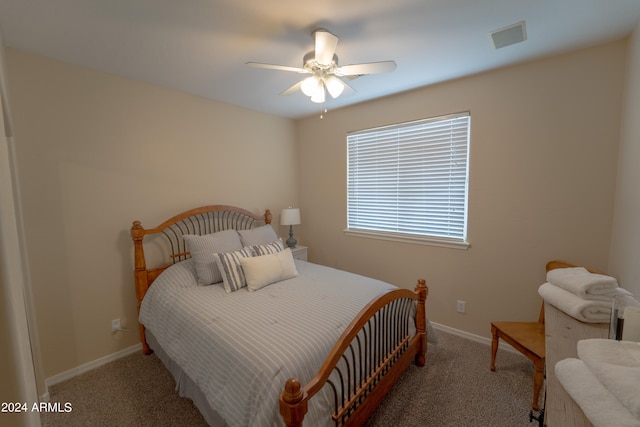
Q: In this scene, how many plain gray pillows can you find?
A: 2